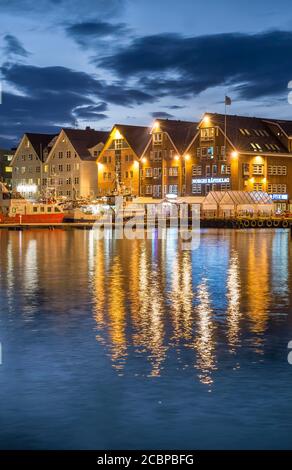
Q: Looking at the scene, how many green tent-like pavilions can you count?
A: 0